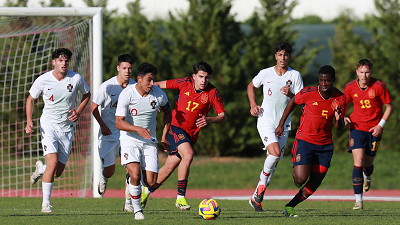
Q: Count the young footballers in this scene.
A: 7